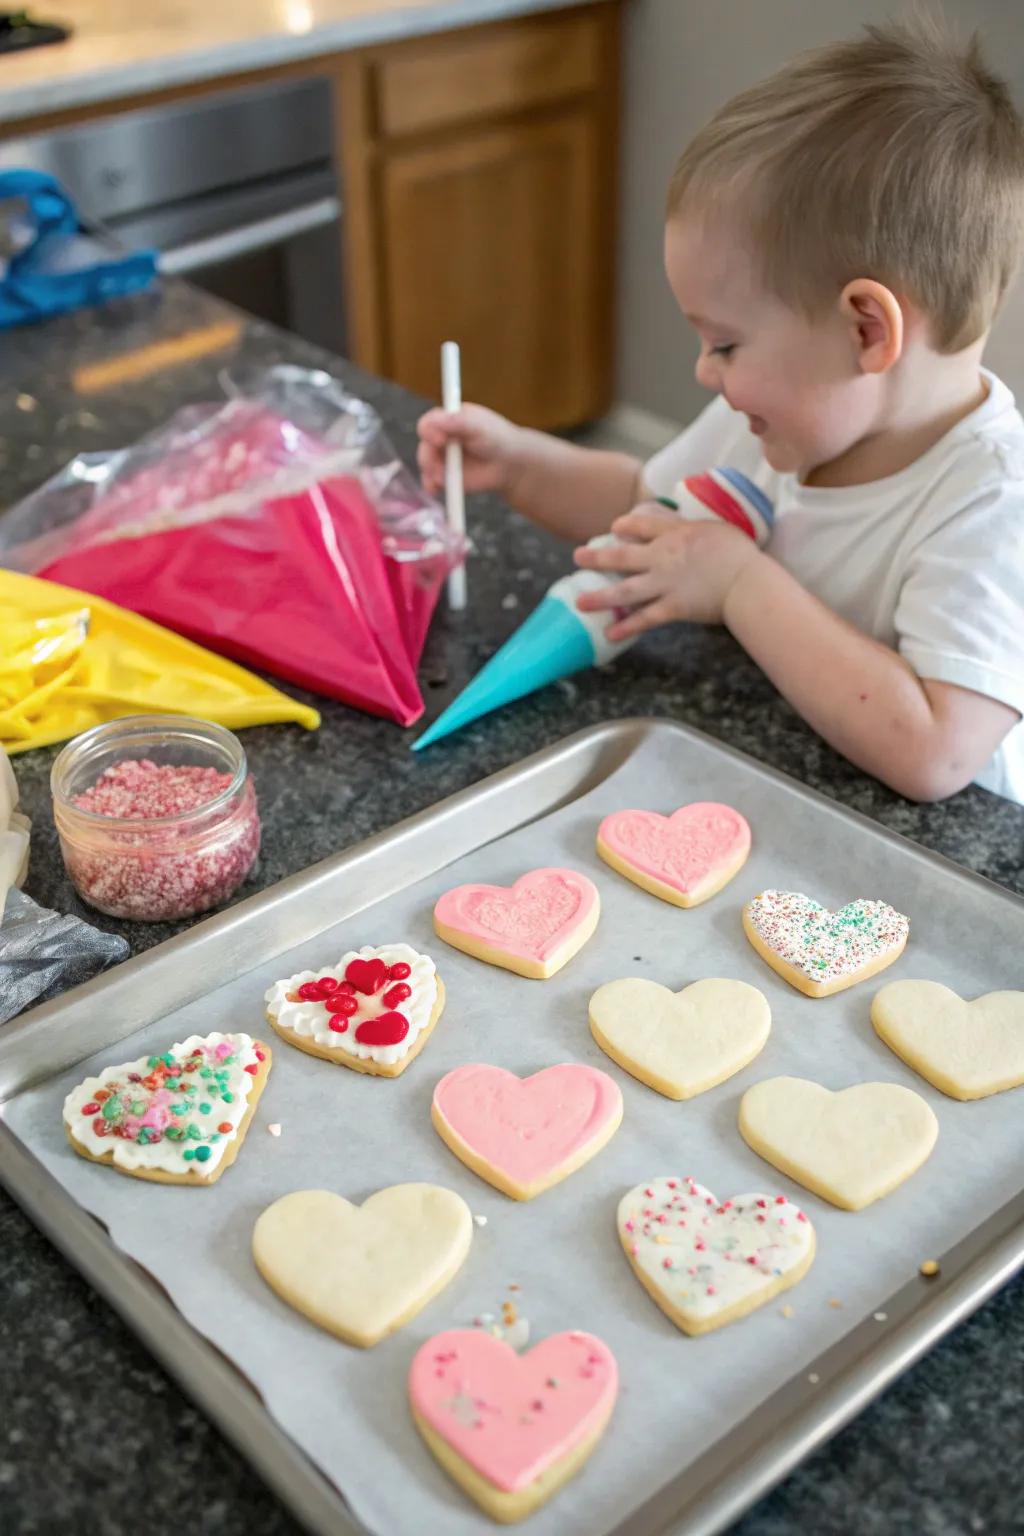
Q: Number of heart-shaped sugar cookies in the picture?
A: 12